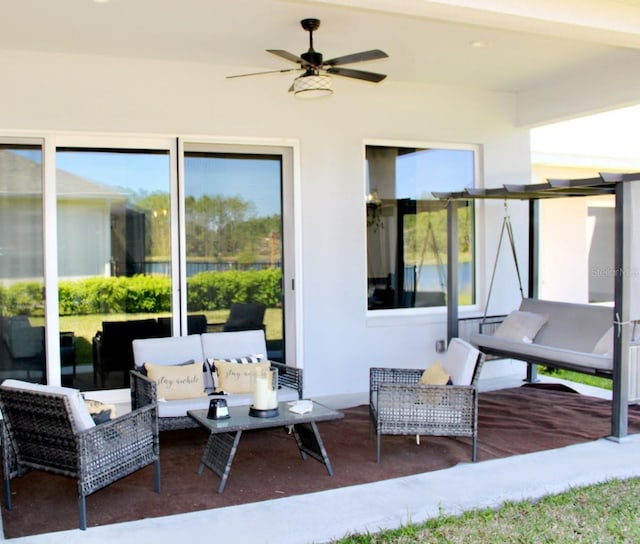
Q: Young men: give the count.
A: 0